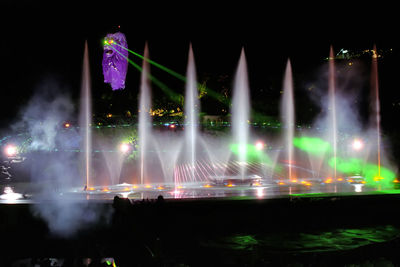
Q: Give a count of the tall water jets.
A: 7